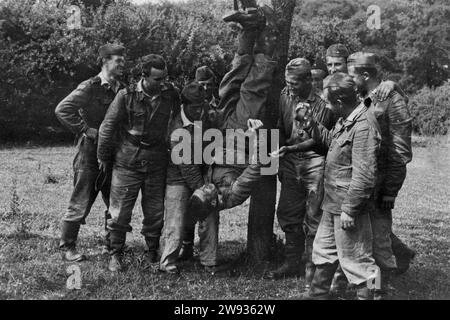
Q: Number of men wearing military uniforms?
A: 10